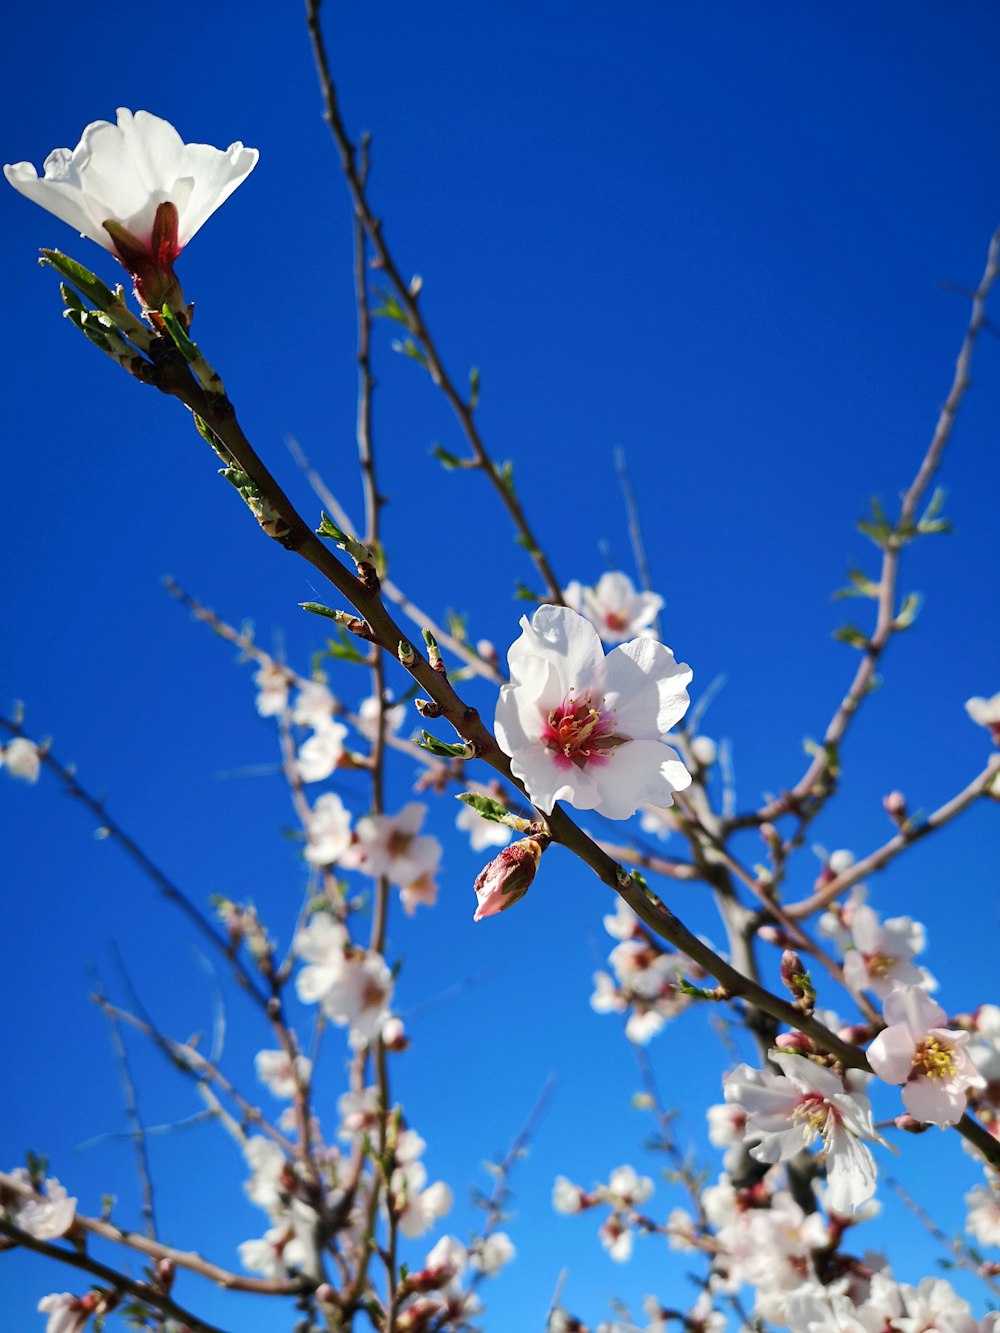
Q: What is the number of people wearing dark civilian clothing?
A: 0